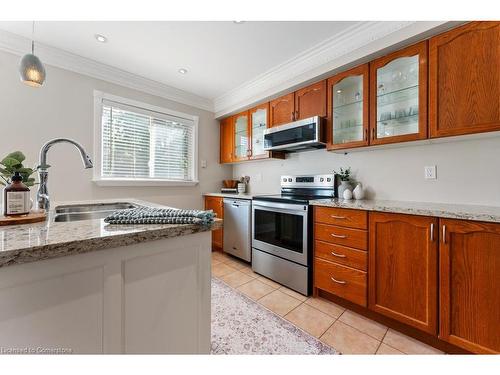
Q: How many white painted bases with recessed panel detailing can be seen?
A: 1